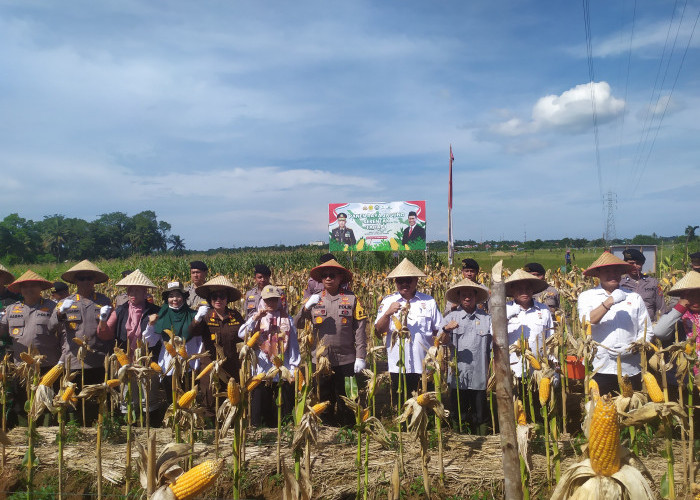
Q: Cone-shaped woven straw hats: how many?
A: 11